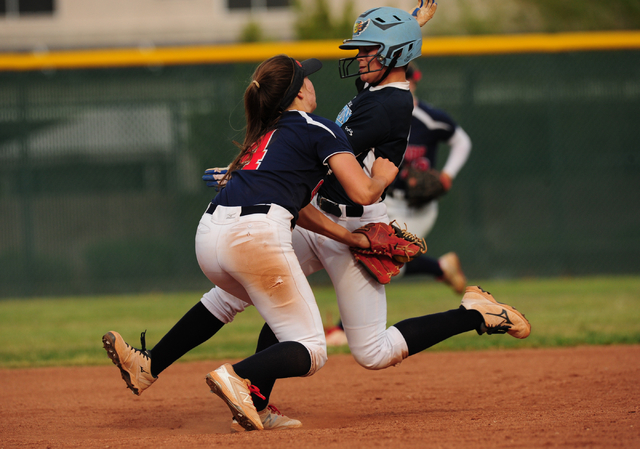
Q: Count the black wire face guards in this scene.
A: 1